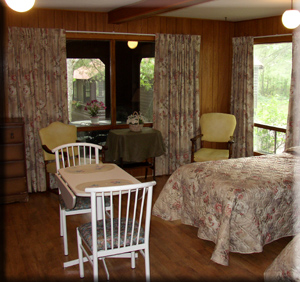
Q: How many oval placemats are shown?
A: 2